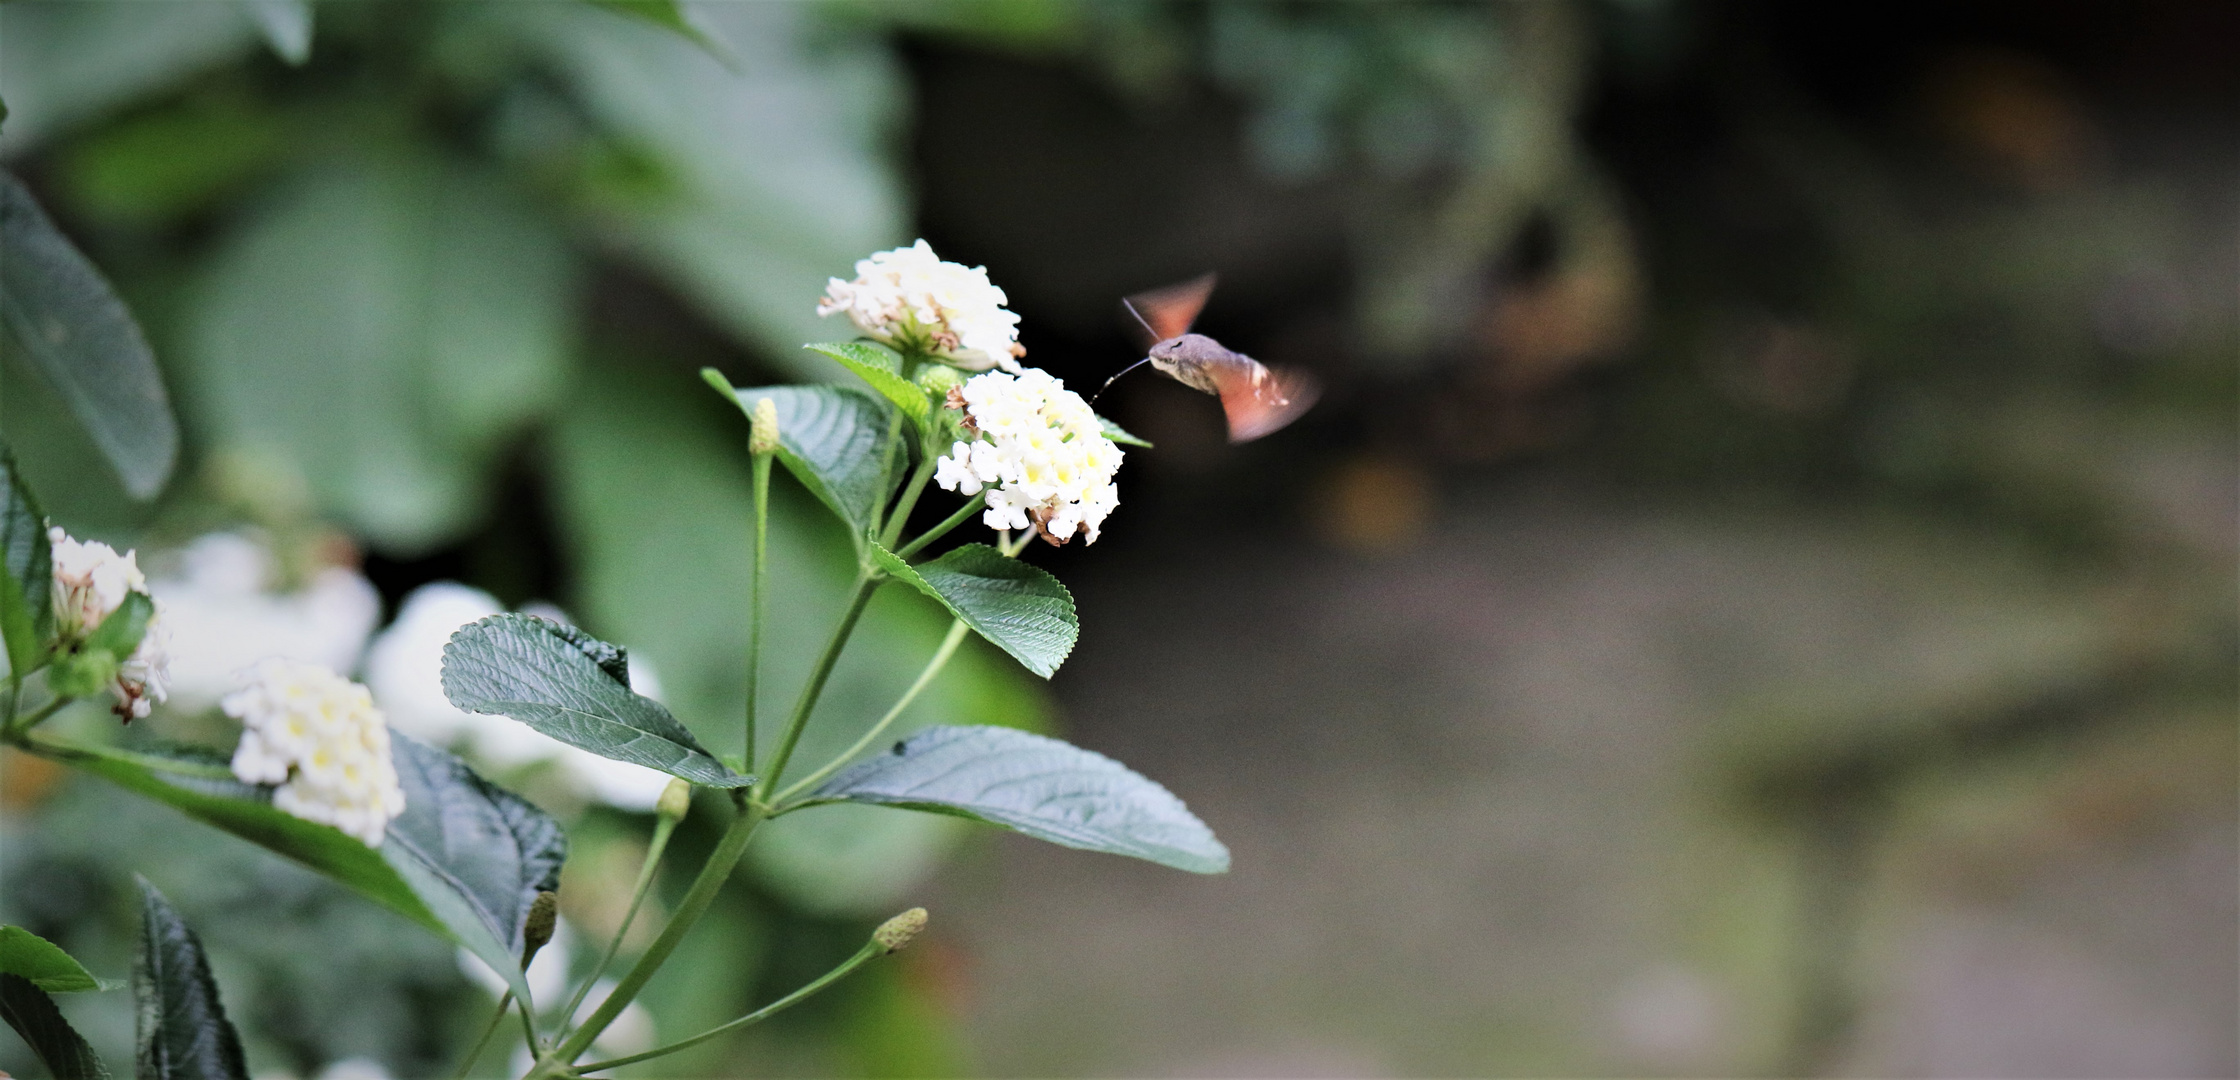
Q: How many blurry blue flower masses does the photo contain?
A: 0